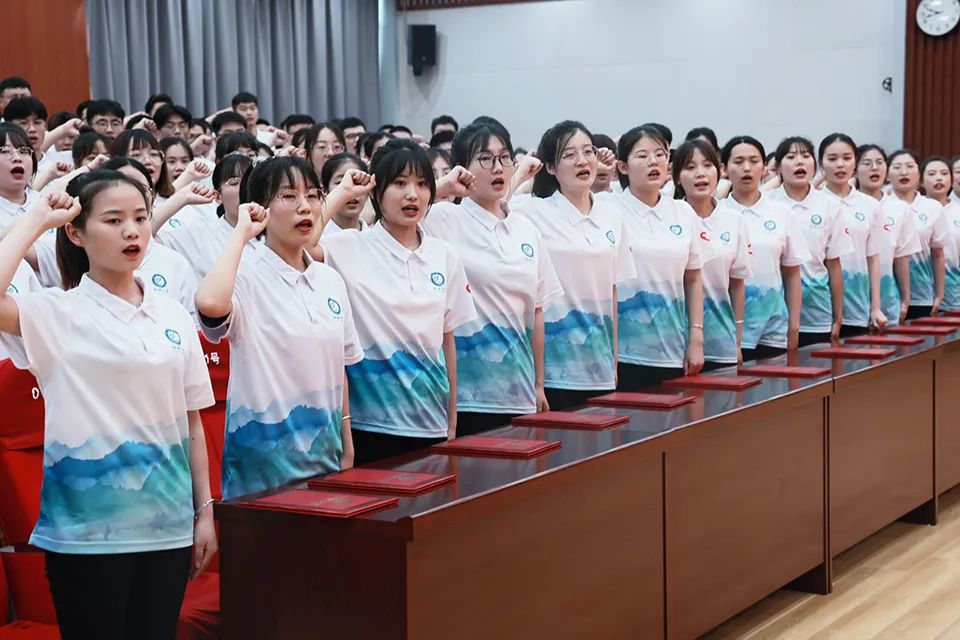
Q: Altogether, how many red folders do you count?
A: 12